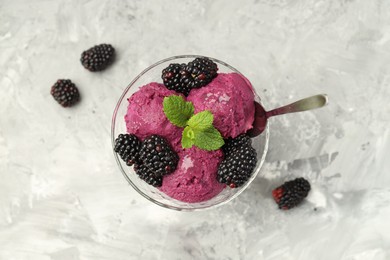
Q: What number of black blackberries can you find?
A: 10